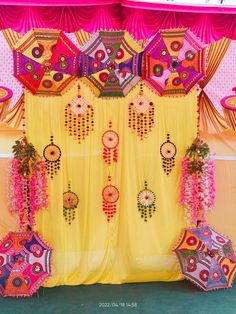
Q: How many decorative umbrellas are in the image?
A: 5